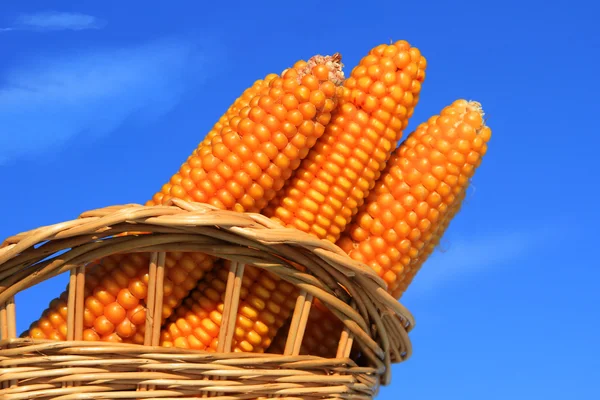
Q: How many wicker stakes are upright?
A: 12